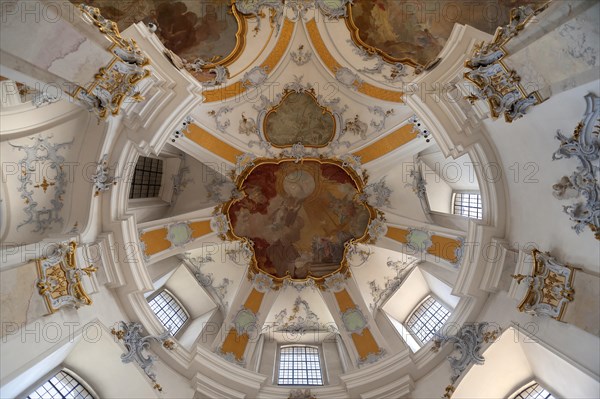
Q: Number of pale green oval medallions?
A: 4